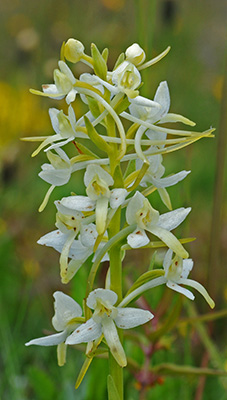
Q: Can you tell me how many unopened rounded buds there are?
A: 2